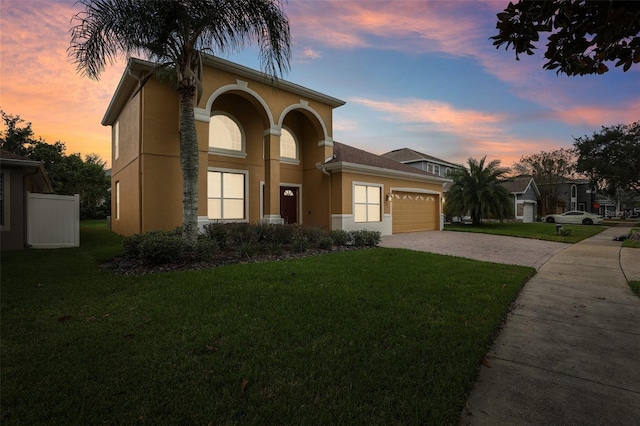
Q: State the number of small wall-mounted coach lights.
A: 2